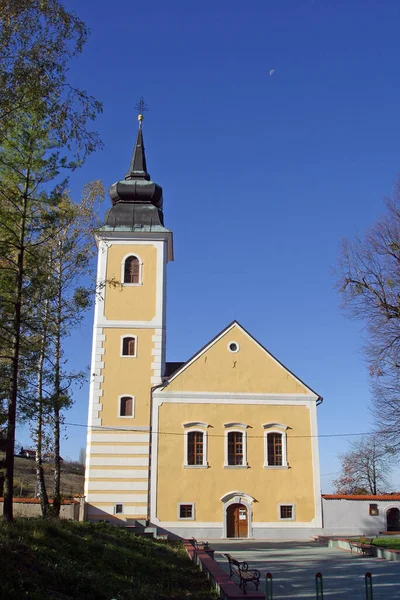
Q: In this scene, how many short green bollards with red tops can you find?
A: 3